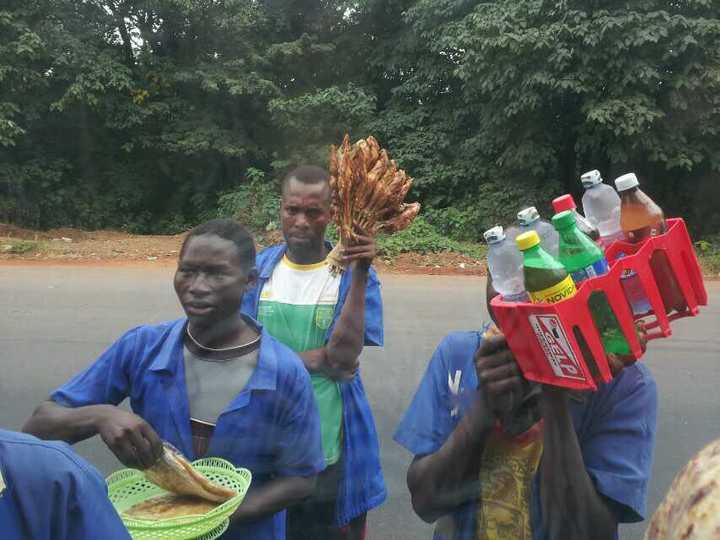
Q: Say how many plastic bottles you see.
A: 7